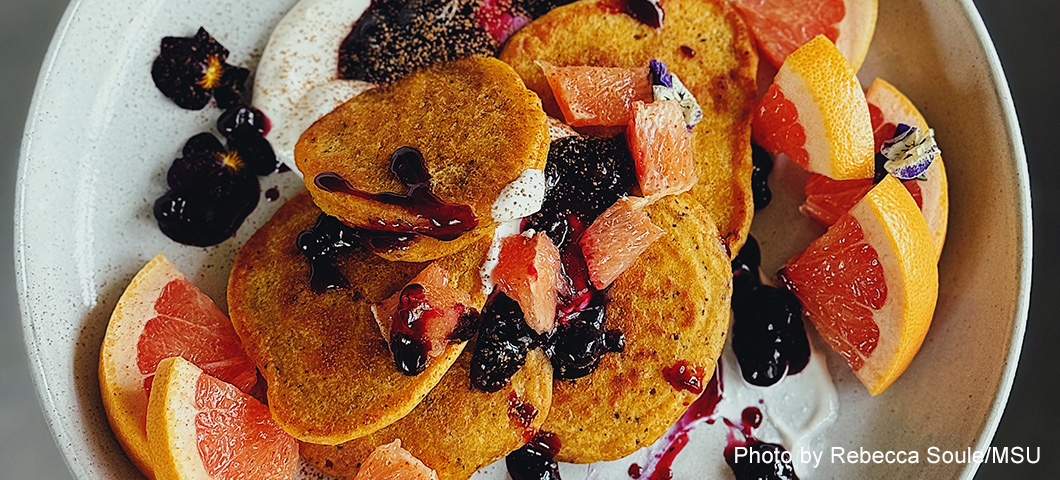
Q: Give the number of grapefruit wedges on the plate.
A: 6